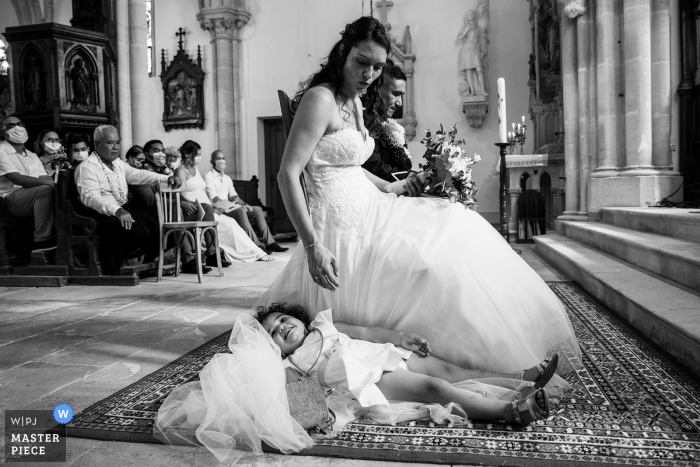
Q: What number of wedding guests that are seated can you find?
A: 9